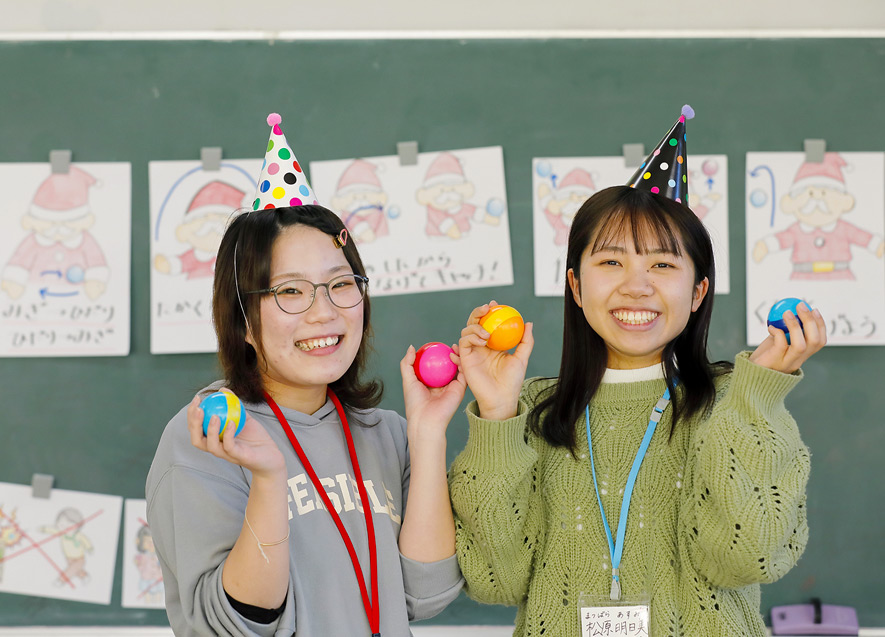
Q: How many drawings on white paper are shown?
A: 7